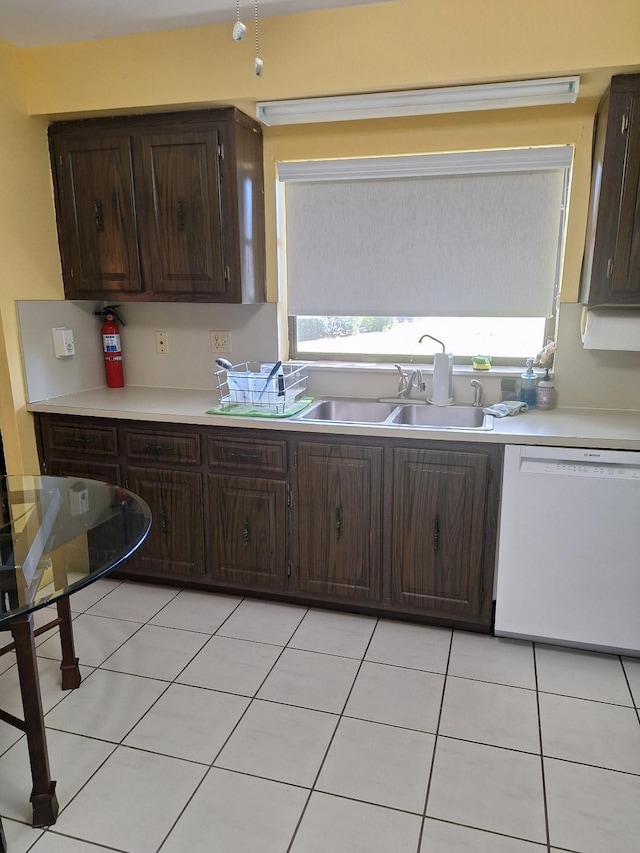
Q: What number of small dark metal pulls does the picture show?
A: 9